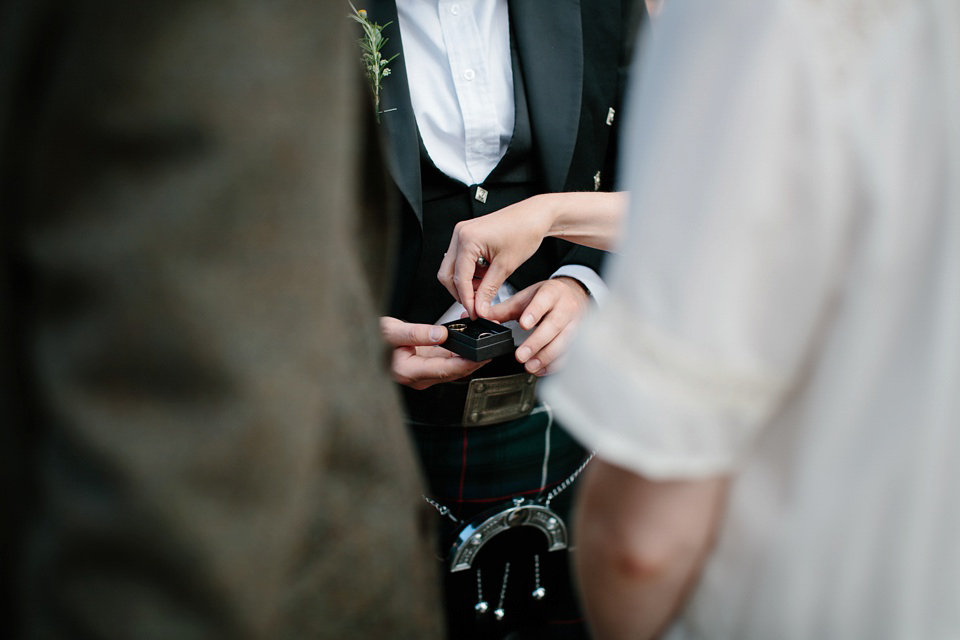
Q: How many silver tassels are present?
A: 3